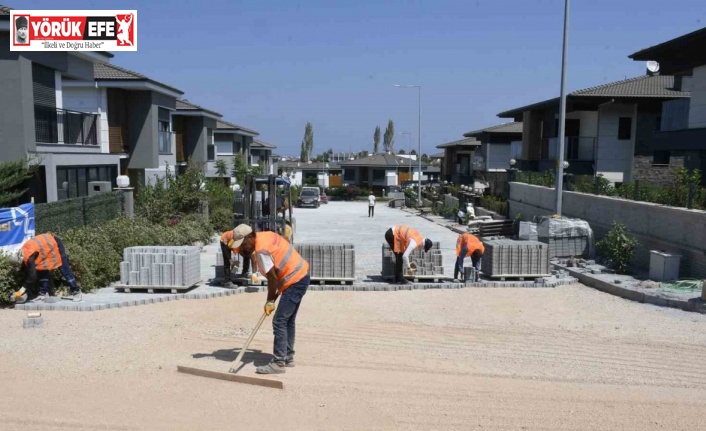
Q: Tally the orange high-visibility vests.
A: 5